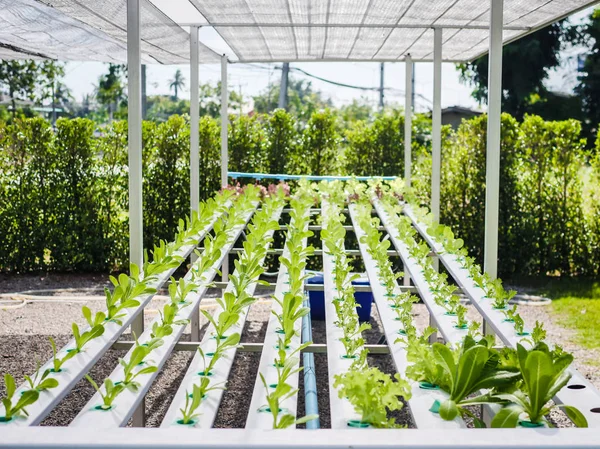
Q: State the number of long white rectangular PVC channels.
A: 8